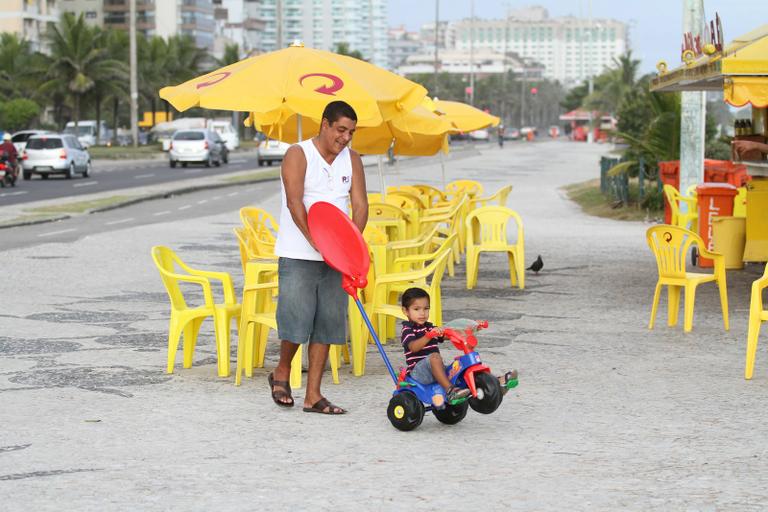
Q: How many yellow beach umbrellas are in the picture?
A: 3